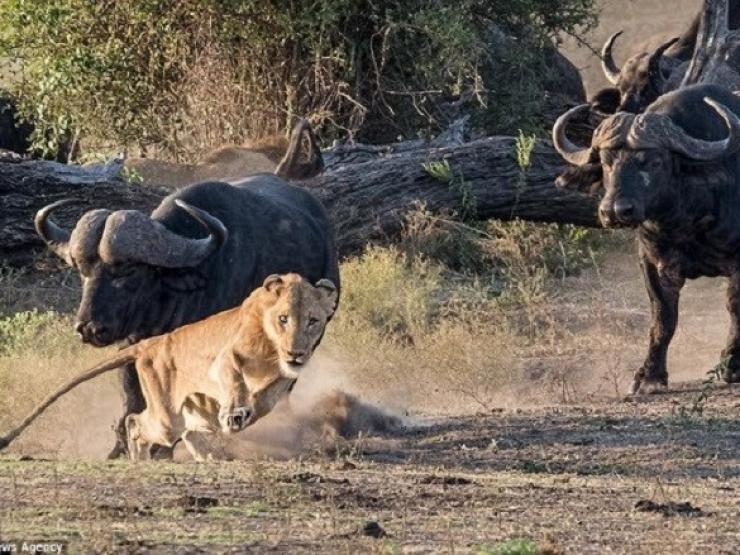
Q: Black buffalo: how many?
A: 3